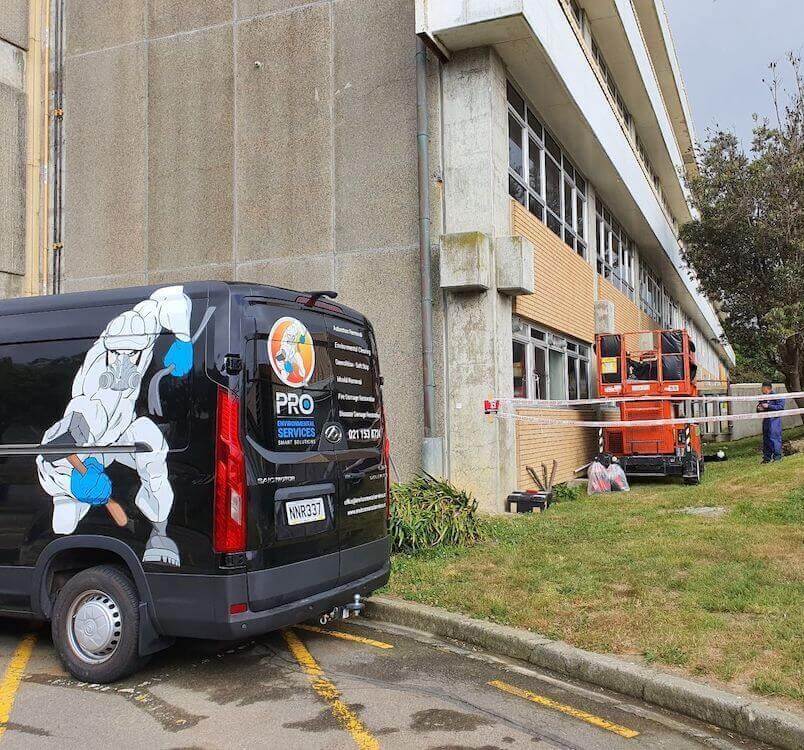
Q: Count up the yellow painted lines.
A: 4